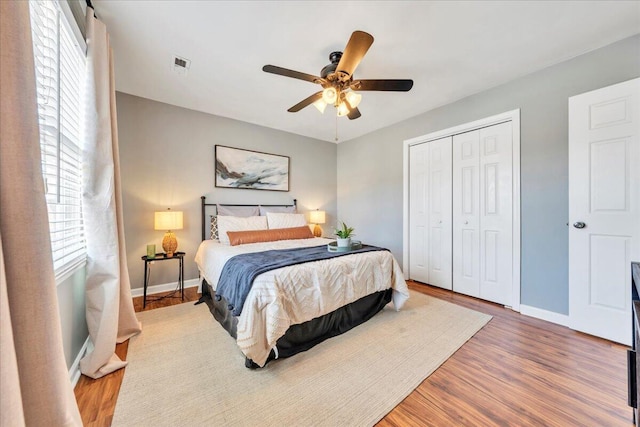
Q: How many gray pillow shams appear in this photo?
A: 2